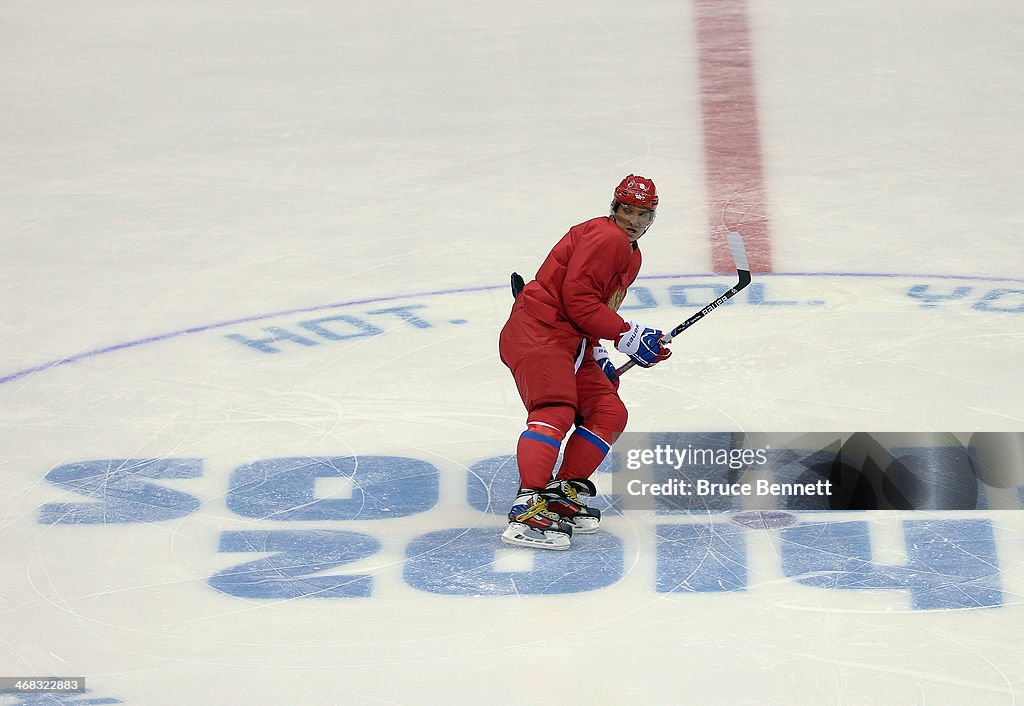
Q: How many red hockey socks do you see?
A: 2